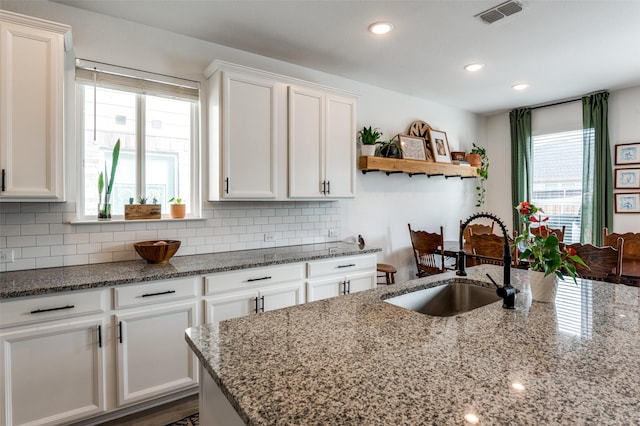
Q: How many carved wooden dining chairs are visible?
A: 6